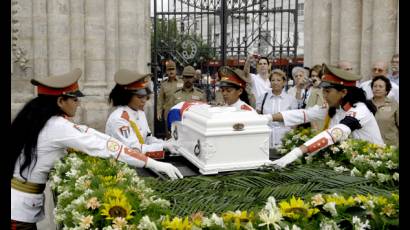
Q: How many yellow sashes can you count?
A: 2